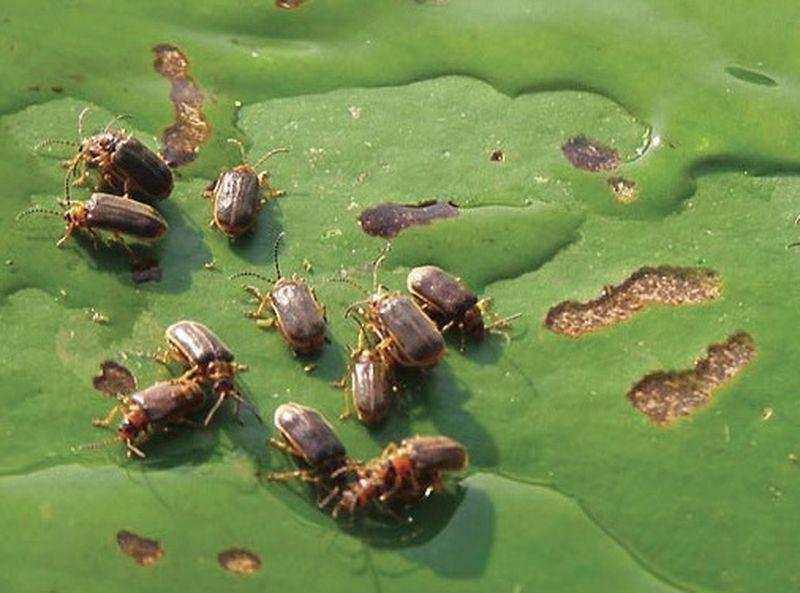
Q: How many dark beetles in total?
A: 11